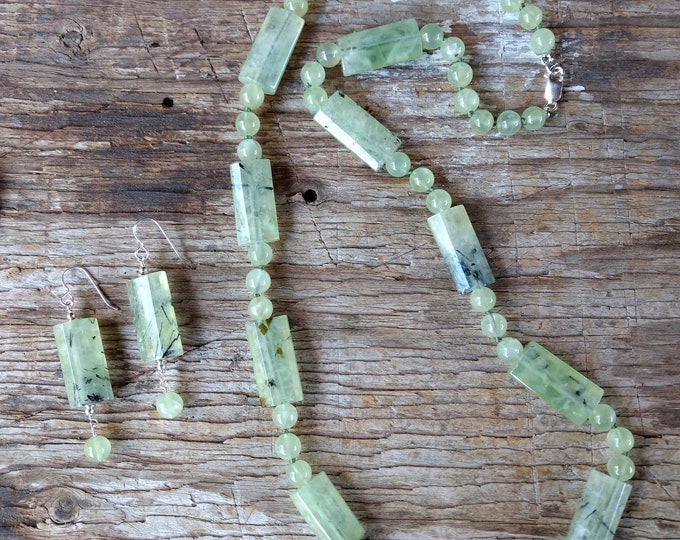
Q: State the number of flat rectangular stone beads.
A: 11